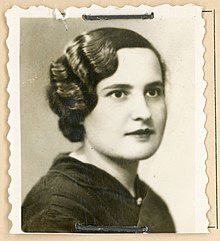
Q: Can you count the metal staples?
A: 2